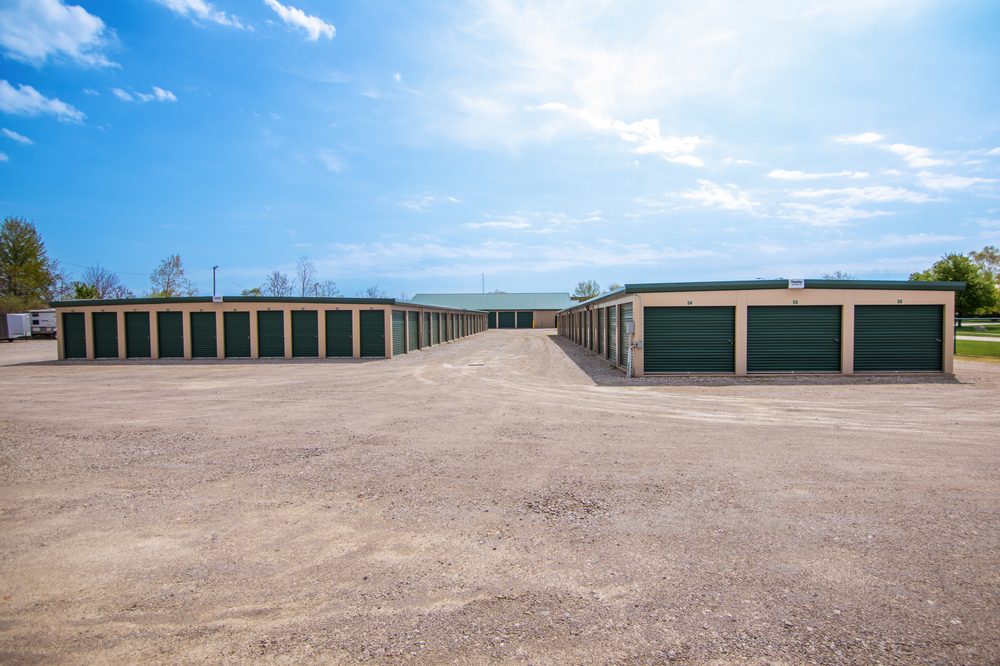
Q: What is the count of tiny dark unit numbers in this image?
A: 13